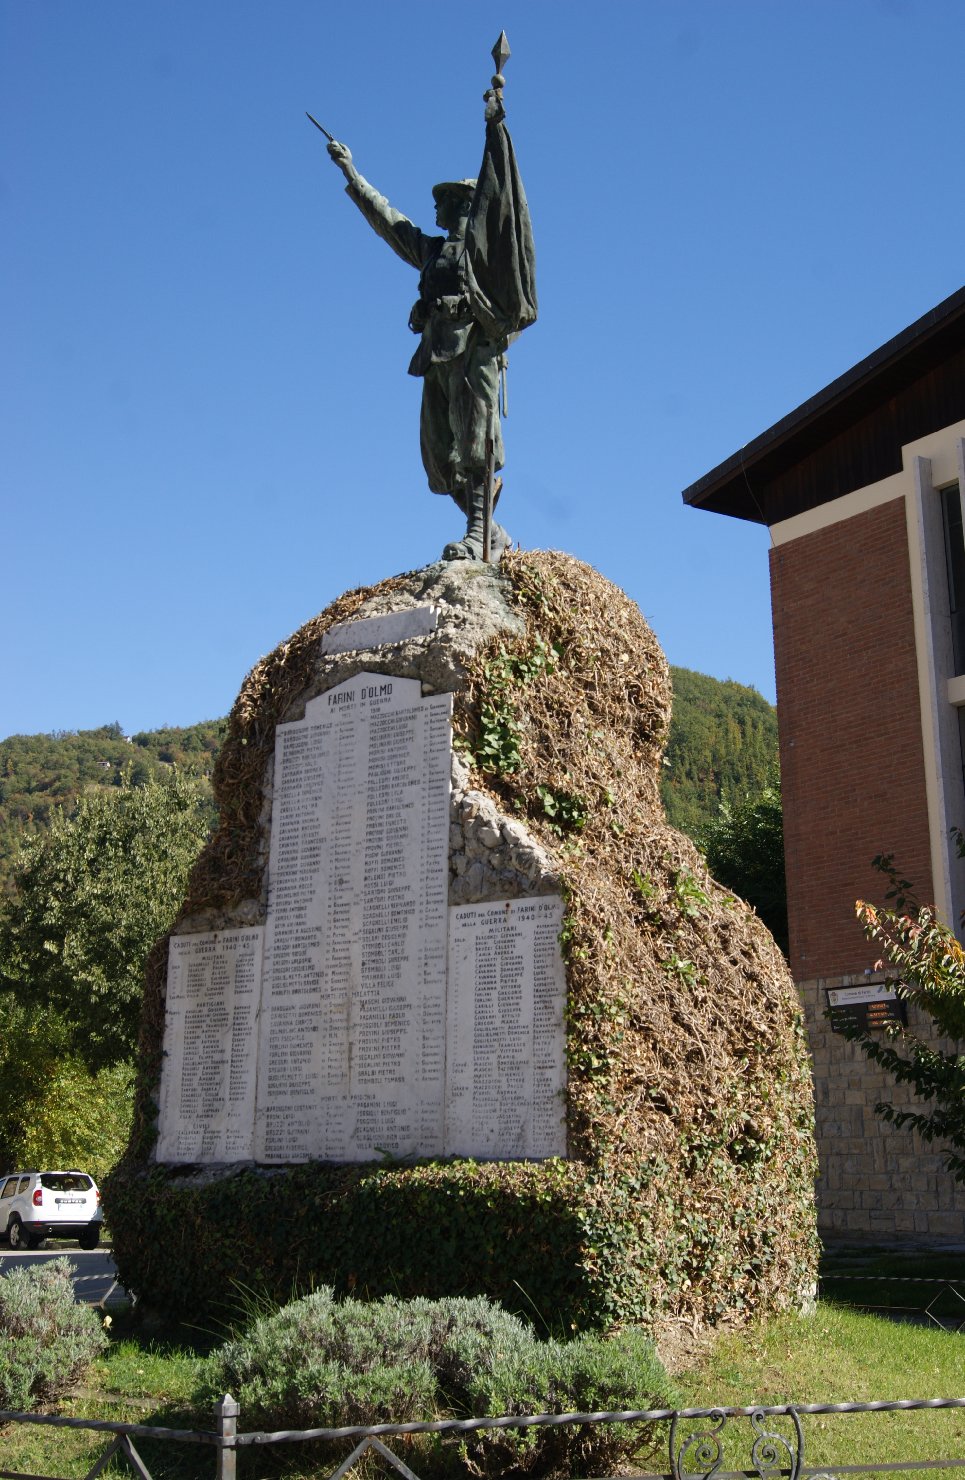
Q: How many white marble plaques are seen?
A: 4